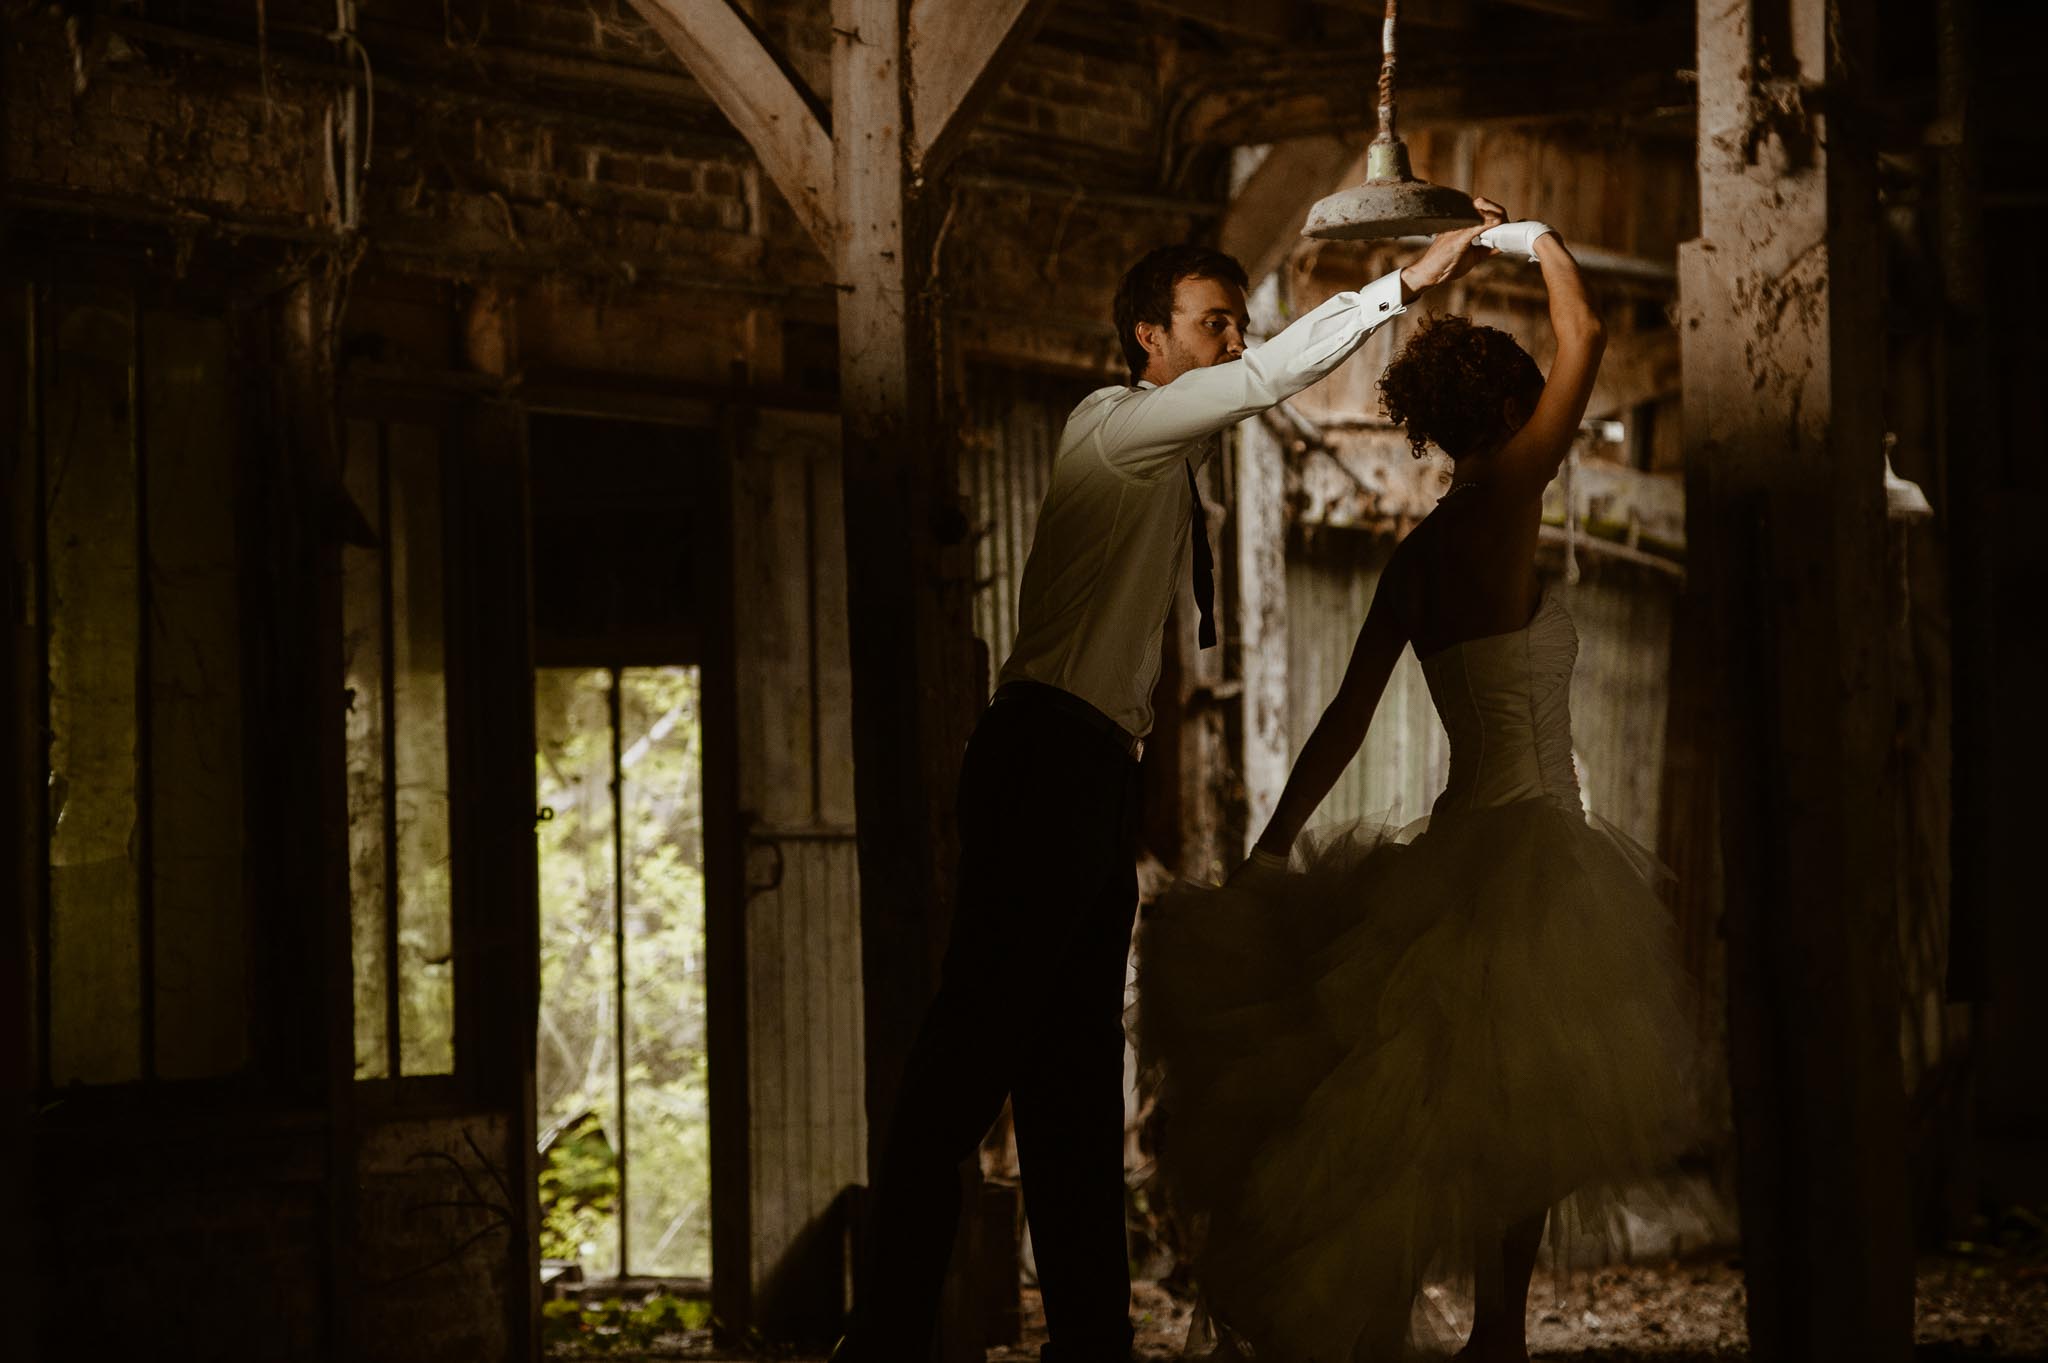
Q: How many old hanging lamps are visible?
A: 2